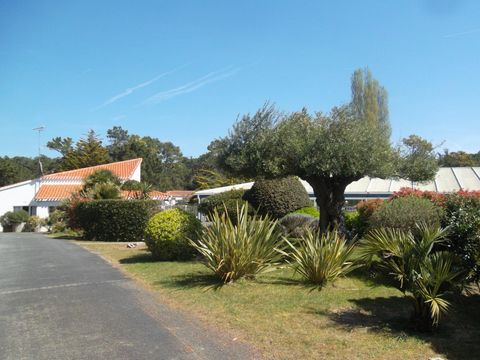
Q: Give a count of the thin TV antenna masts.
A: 1